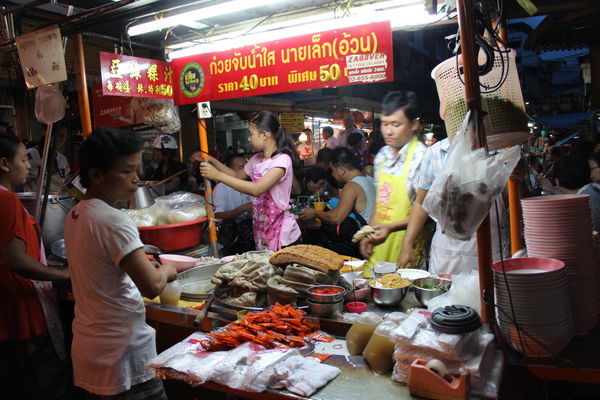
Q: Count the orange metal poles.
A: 4